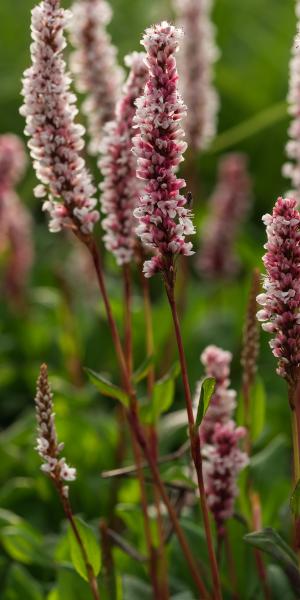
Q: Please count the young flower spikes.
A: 2